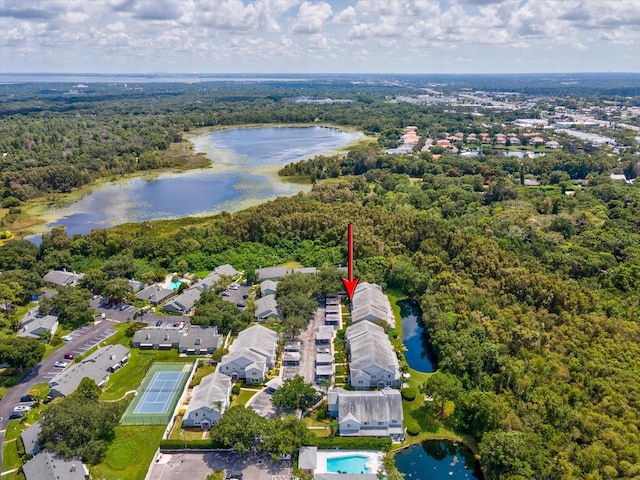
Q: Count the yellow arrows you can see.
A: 0